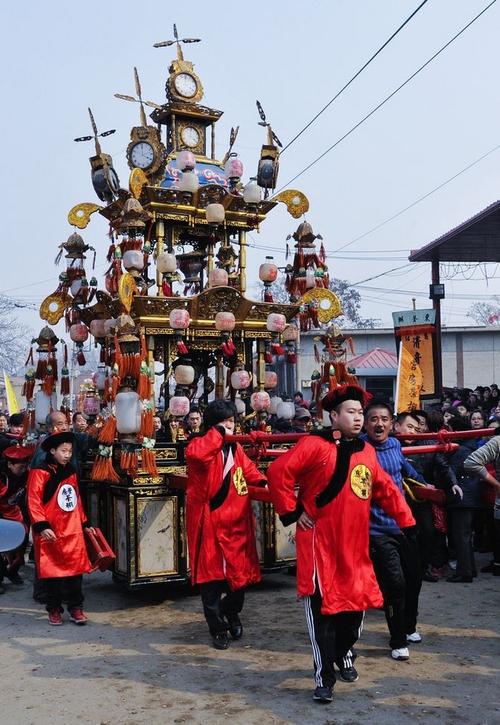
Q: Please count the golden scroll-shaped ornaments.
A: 6